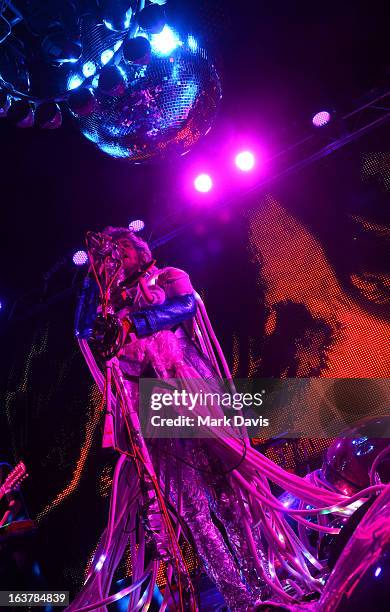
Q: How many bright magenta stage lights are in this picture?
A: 2